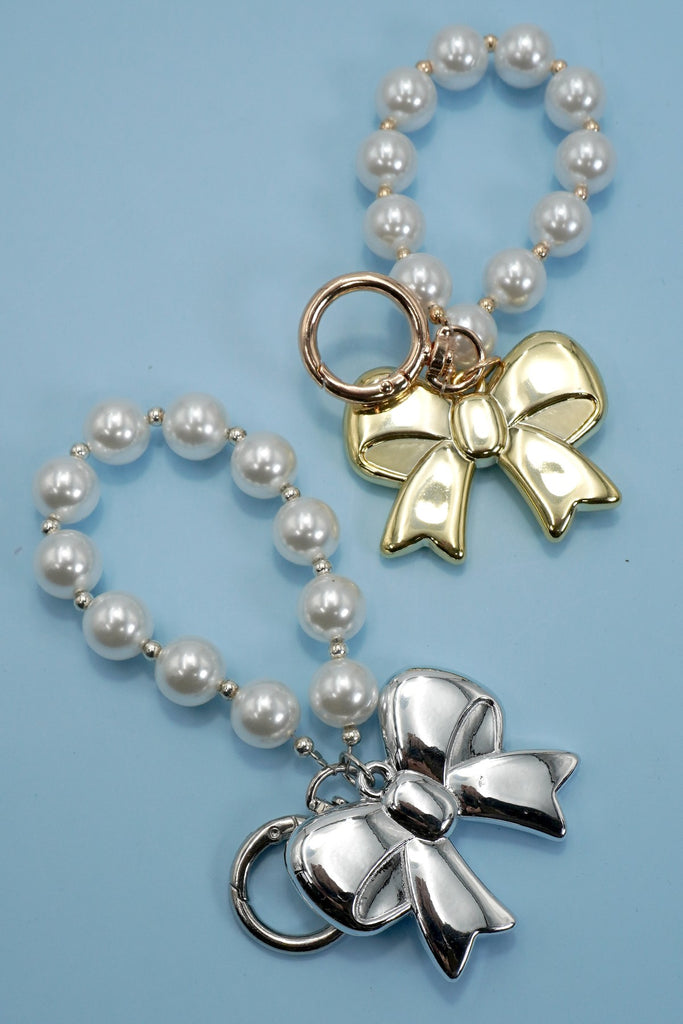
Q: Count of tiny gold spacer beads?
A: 11